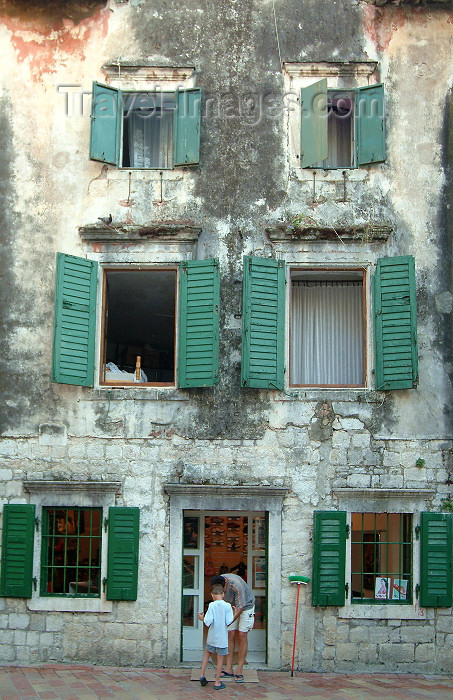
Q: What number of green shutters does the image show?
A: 12